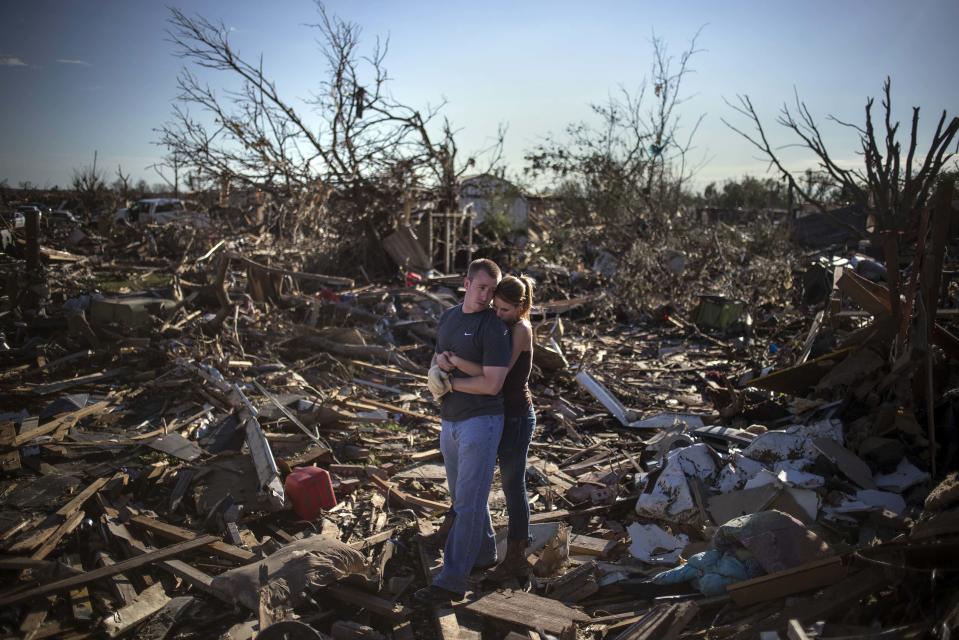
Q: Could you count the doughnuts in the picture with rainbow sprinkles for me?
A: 0